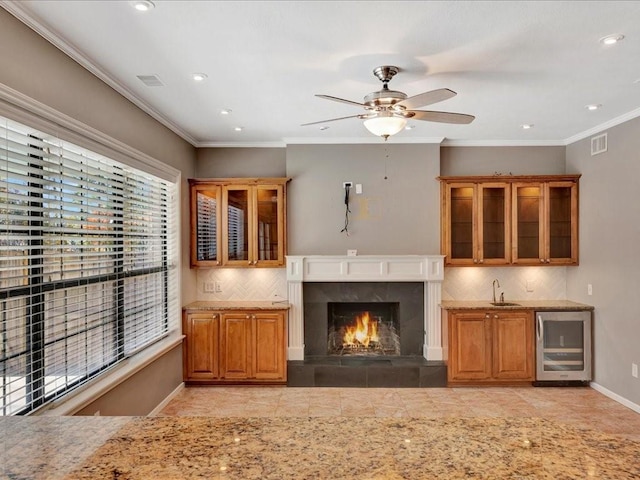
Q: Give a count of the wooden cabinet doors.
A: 12